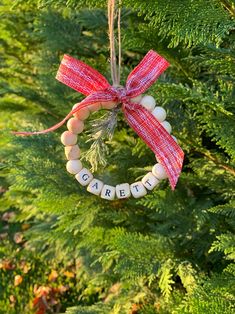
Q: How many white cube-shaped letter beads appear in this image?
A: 6